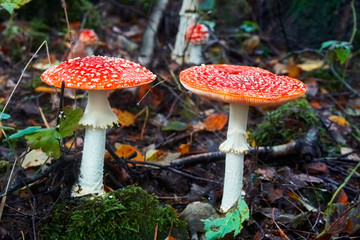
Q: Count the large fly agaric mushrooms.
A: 2